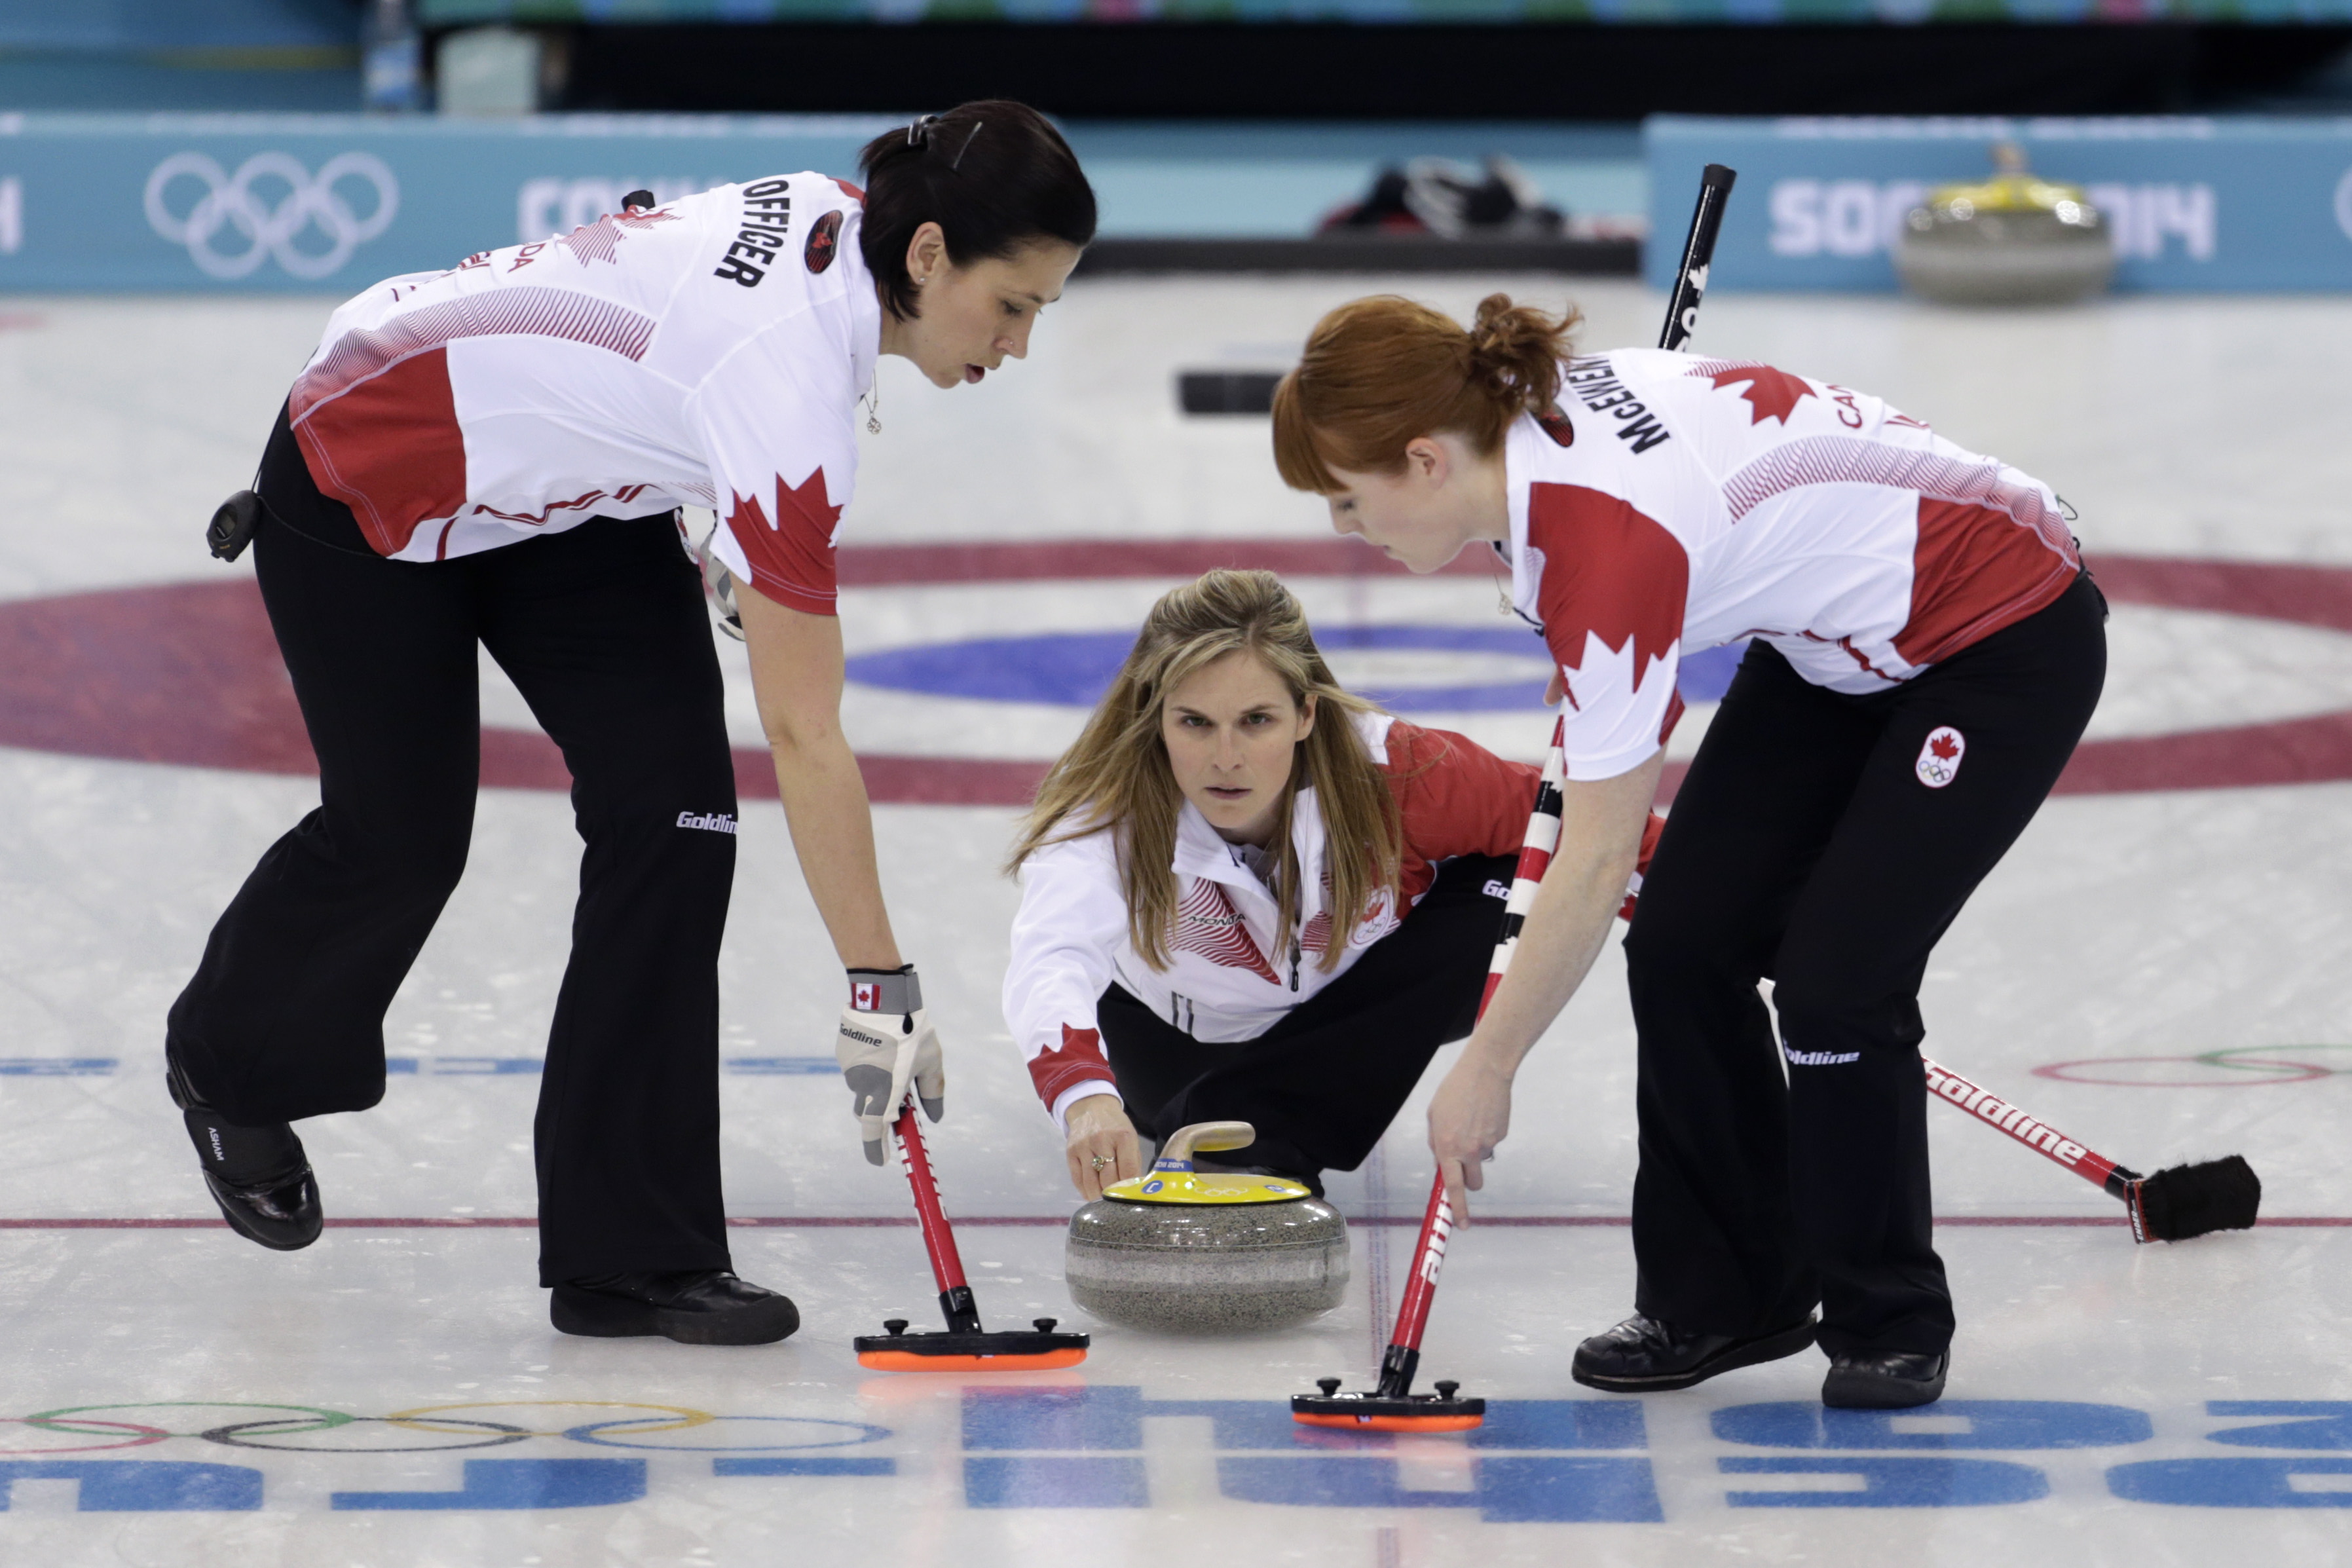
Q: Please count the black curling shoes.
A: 4